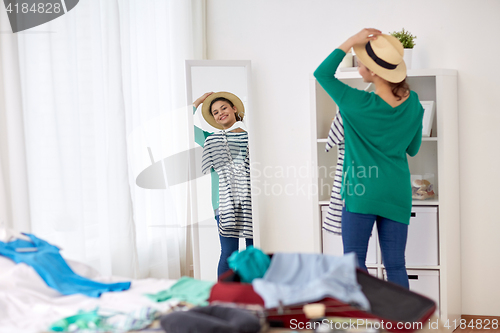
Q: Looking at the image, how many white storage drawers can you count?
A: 4